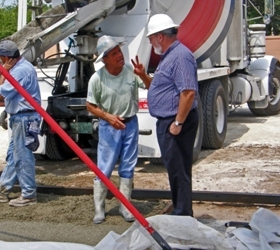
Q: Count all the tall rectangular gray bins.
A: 0